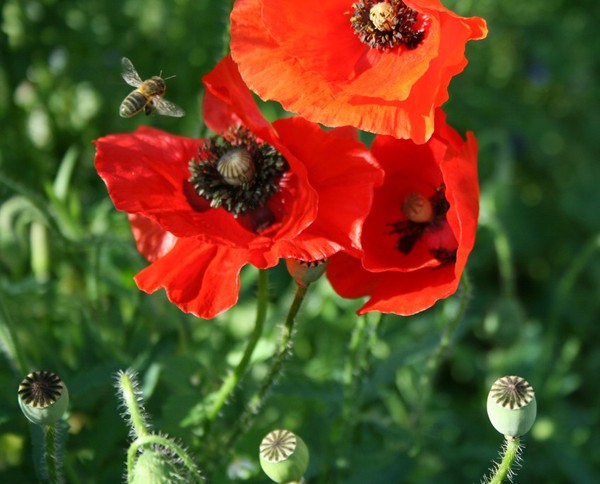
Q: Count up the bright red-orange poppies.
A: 3